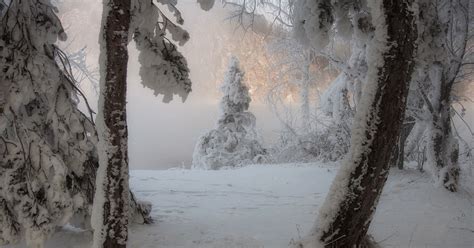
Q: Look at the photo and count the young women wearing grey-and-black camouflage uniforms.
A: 0